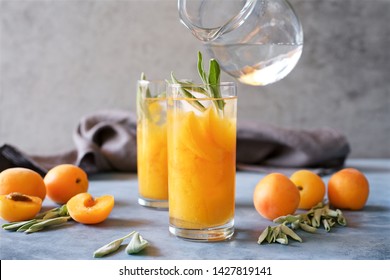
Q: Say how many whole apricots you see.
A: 5